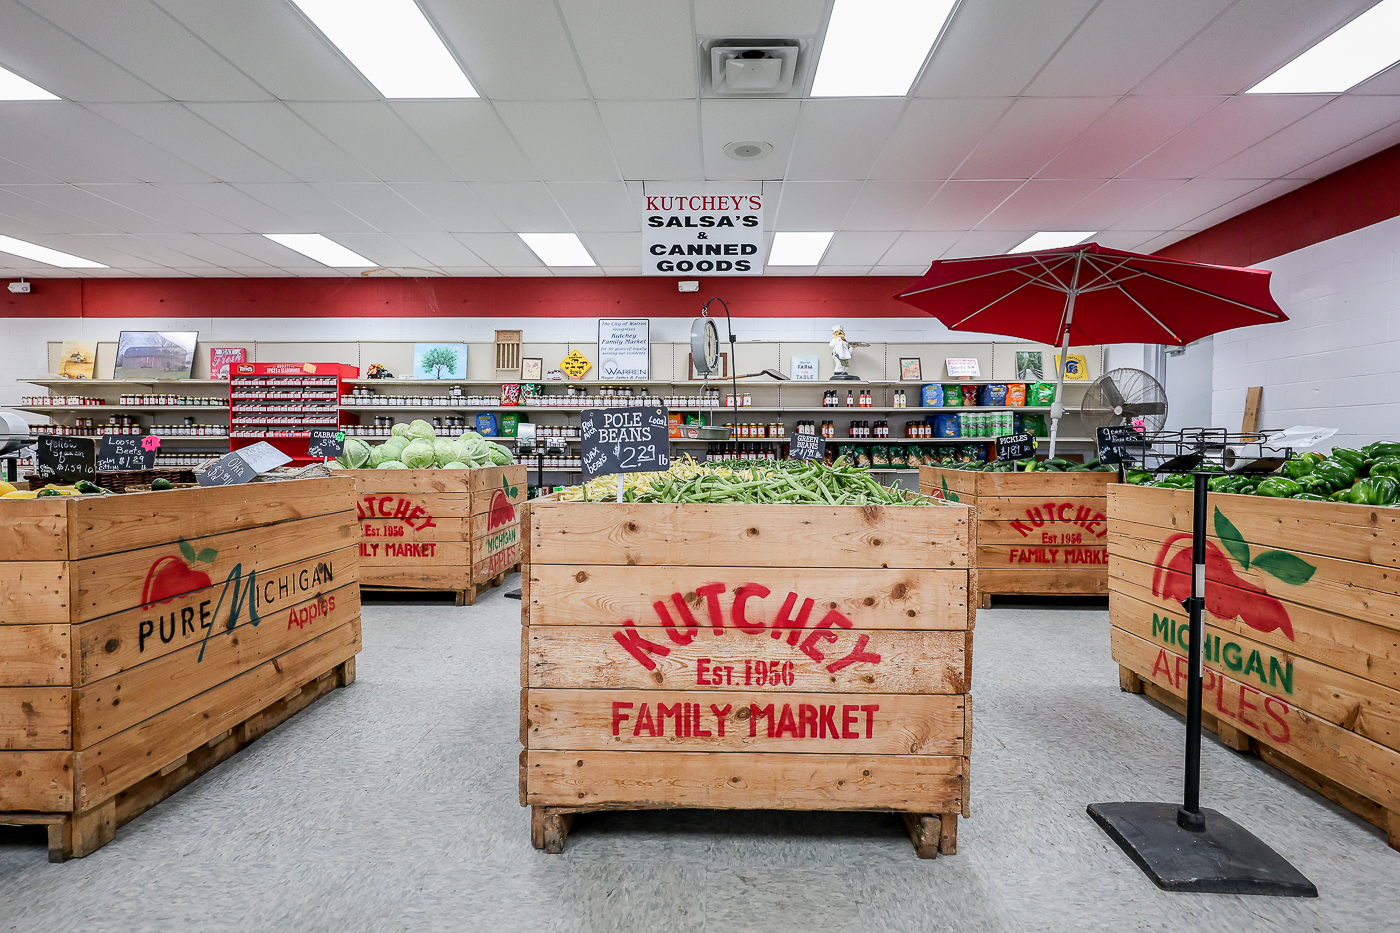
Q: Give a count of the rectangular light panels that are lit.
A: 9